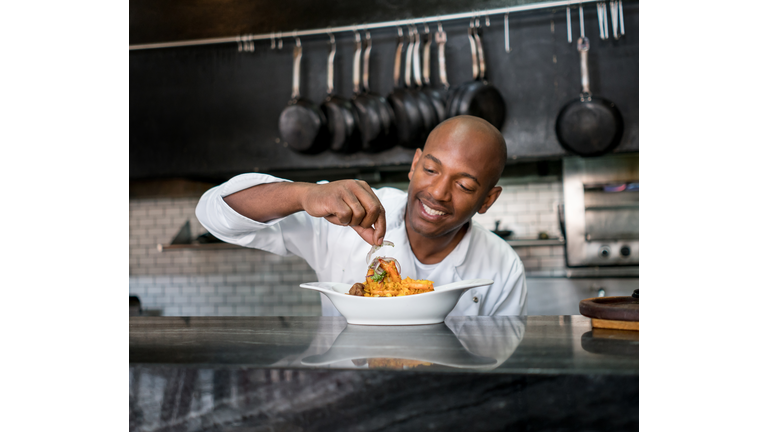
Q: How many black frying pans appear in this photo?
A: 12